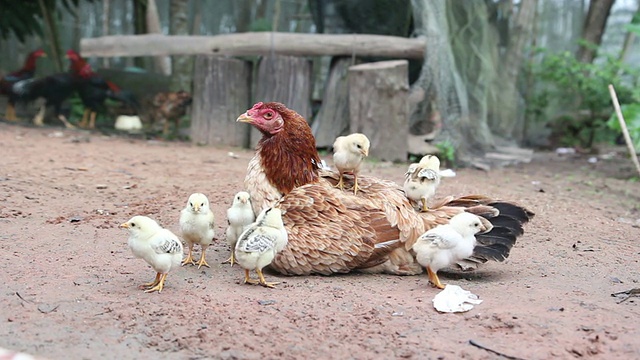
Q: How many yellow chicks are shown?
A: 7